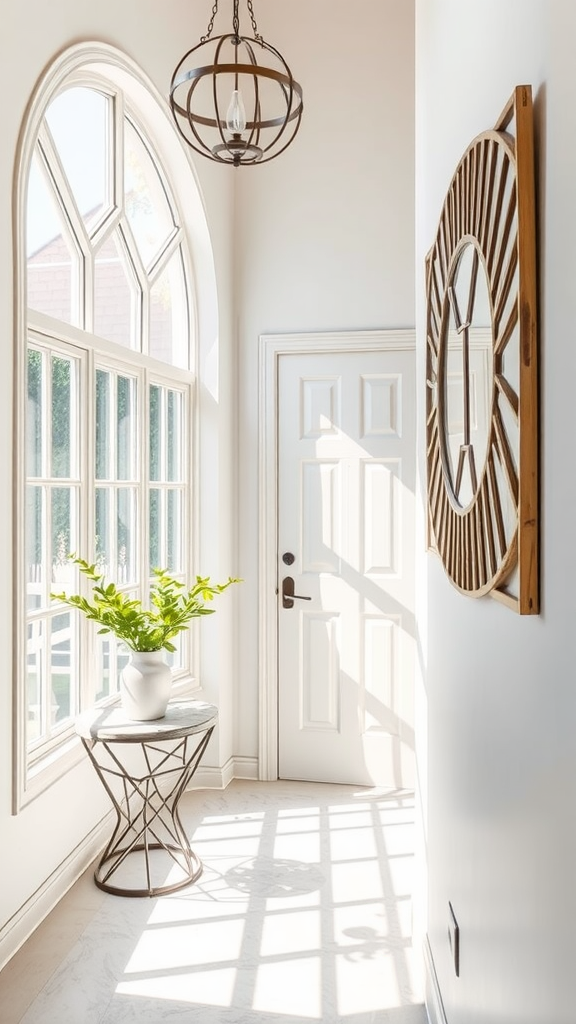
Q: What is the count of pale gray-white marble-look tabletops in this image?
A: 1